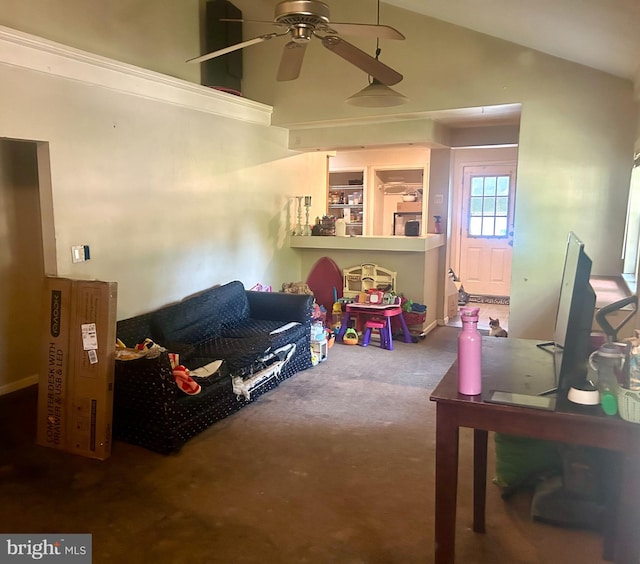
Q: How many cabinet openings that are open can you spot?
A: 2